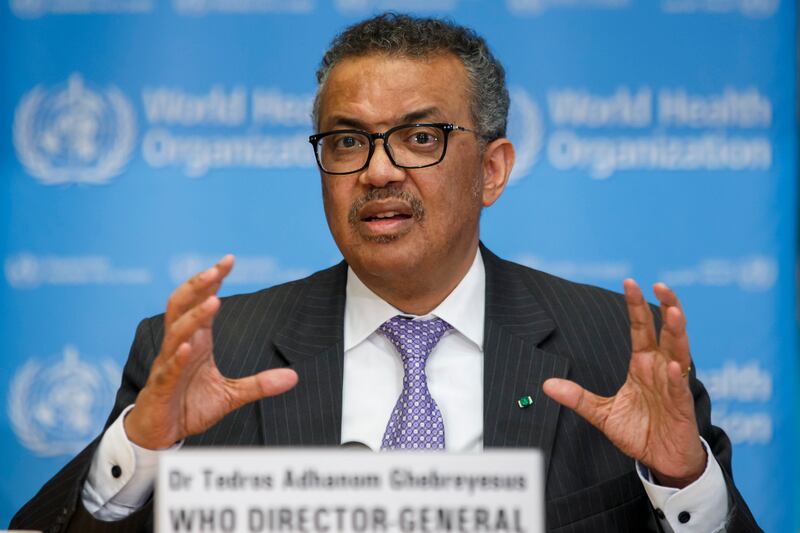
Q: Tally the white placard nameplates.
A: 1